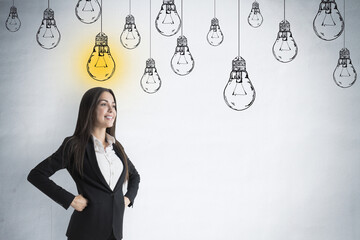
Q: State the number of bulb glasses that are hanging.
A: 14